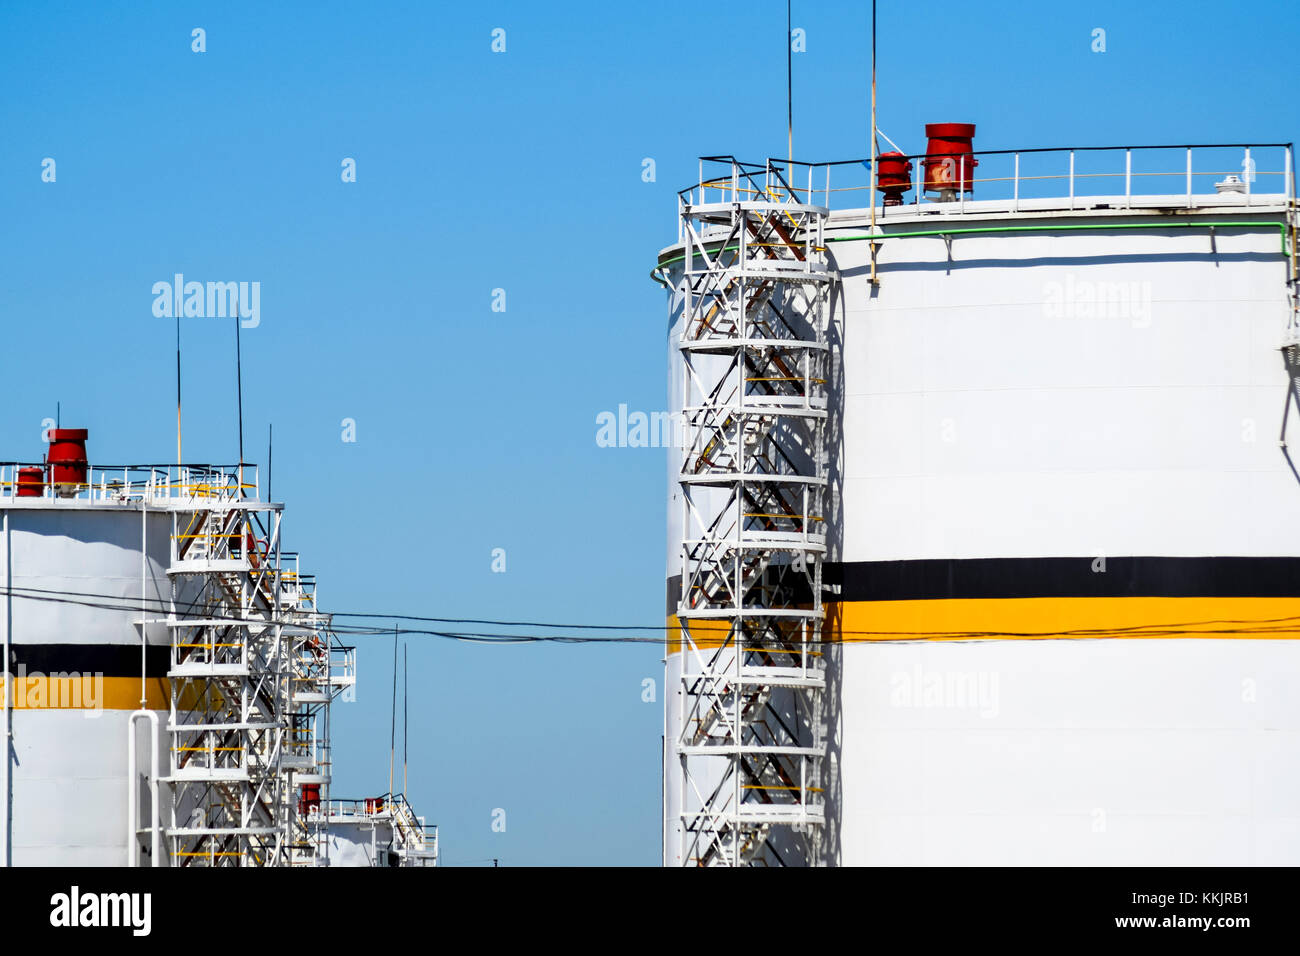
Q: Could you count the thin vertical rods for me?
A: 8